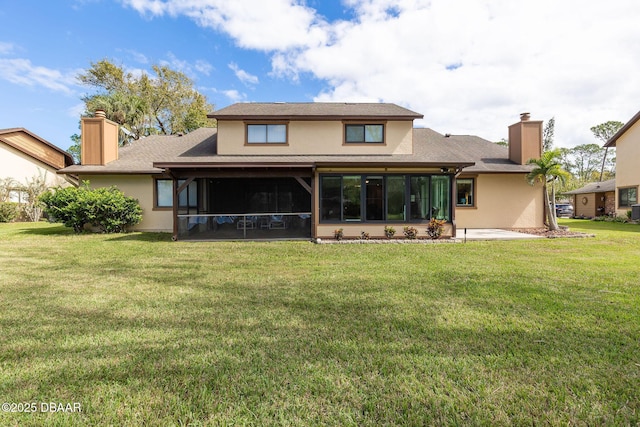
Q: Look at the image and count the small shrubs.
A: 5